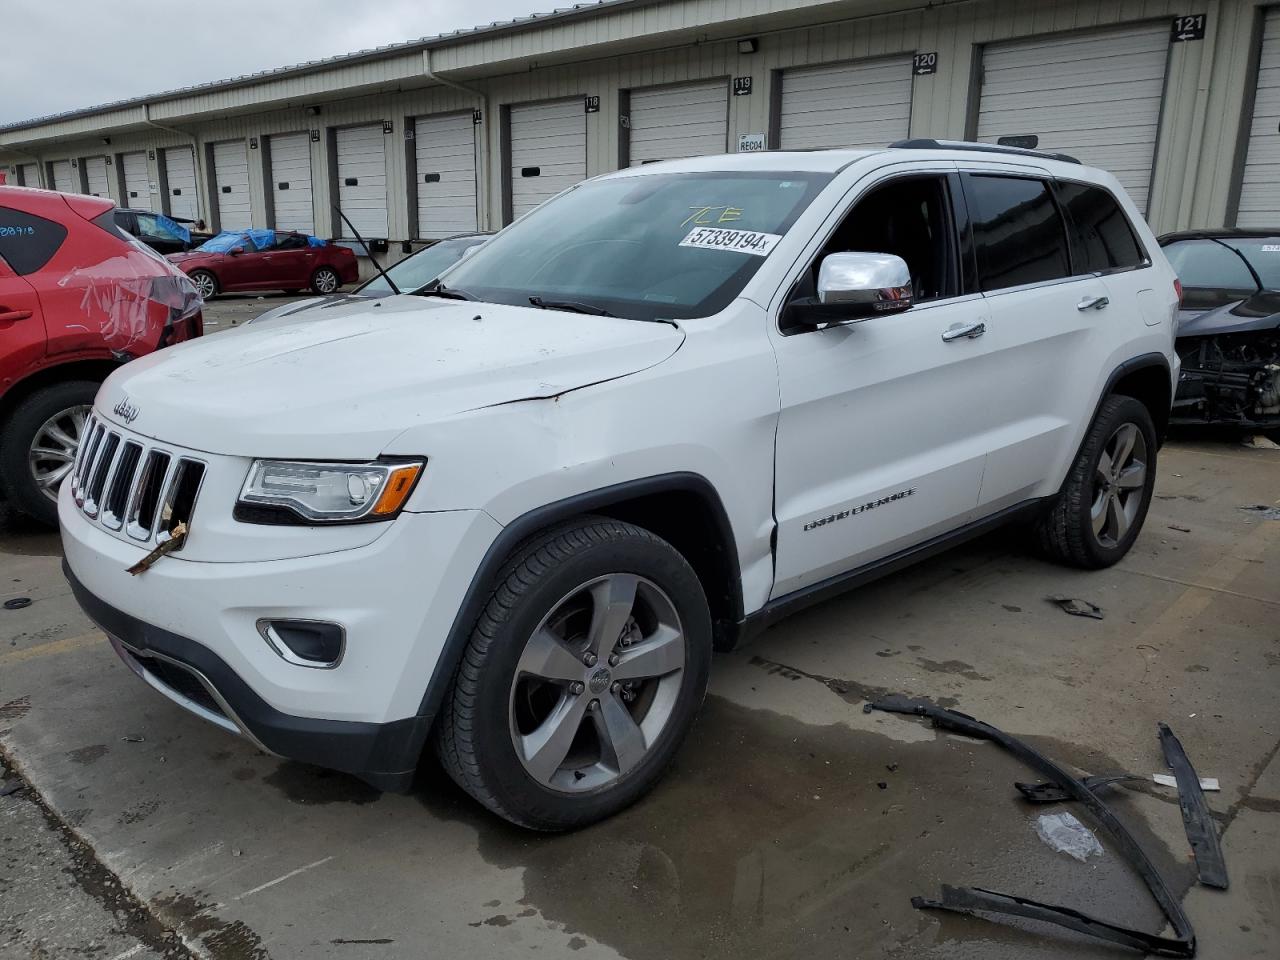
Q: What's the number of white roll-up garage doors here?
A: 14